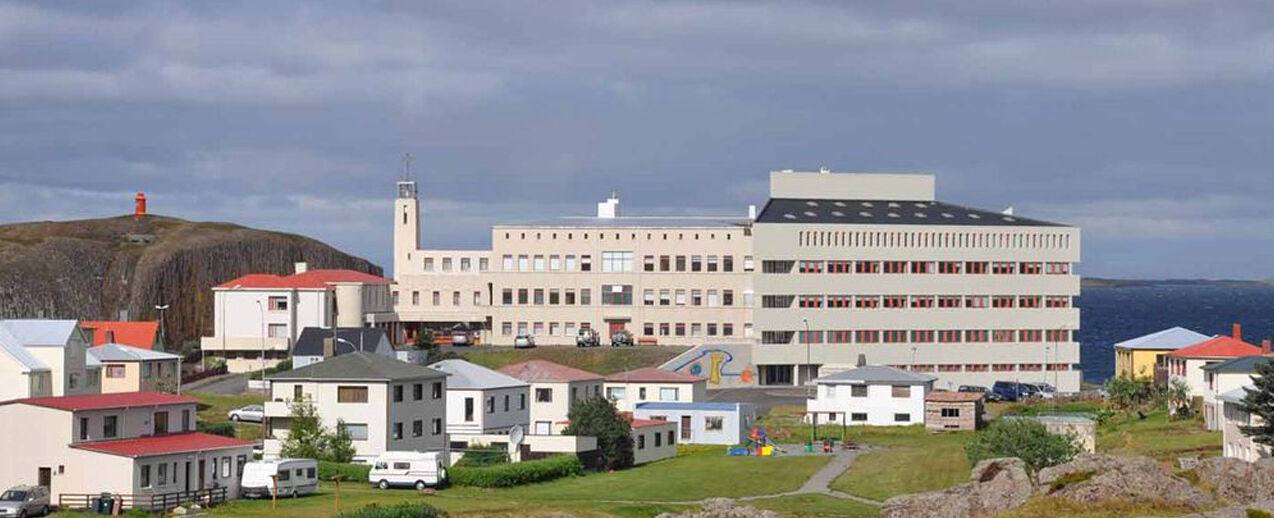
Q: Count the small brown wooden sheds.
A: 1